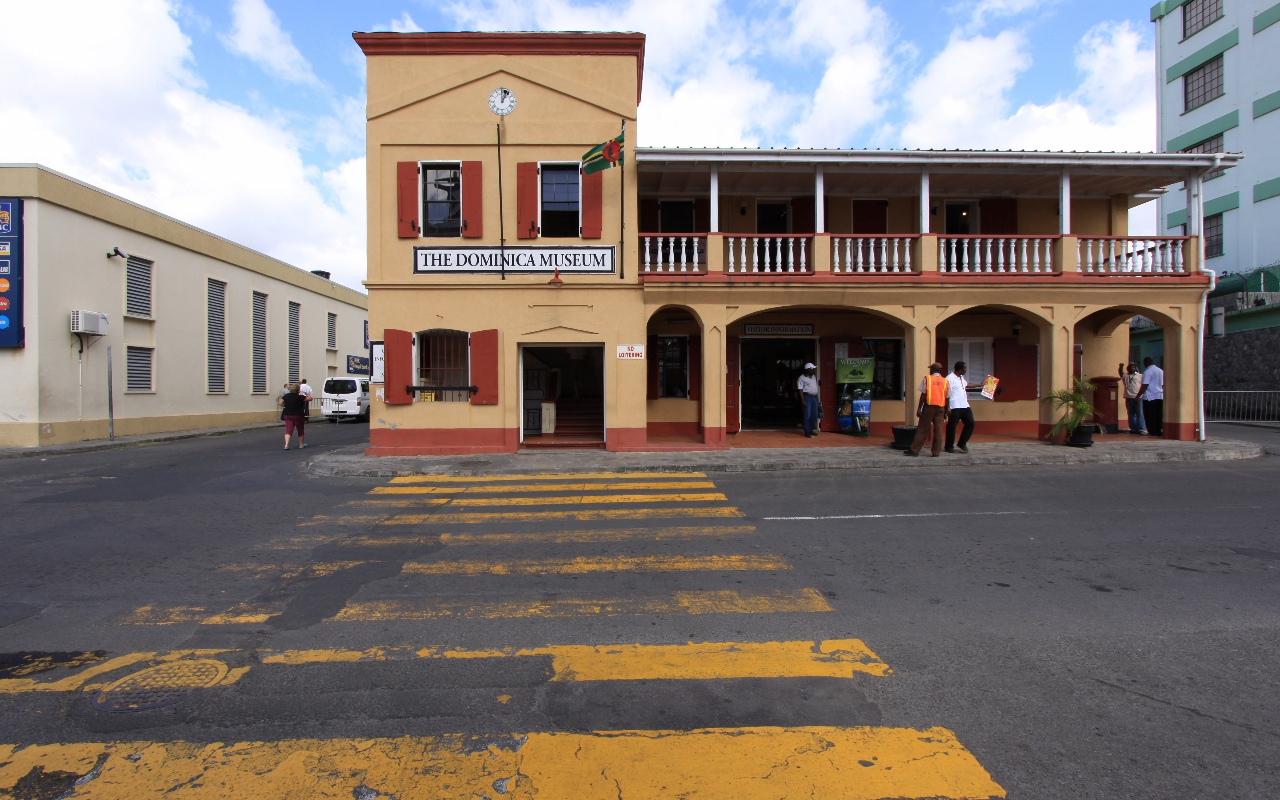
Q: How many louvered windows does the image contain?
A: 6